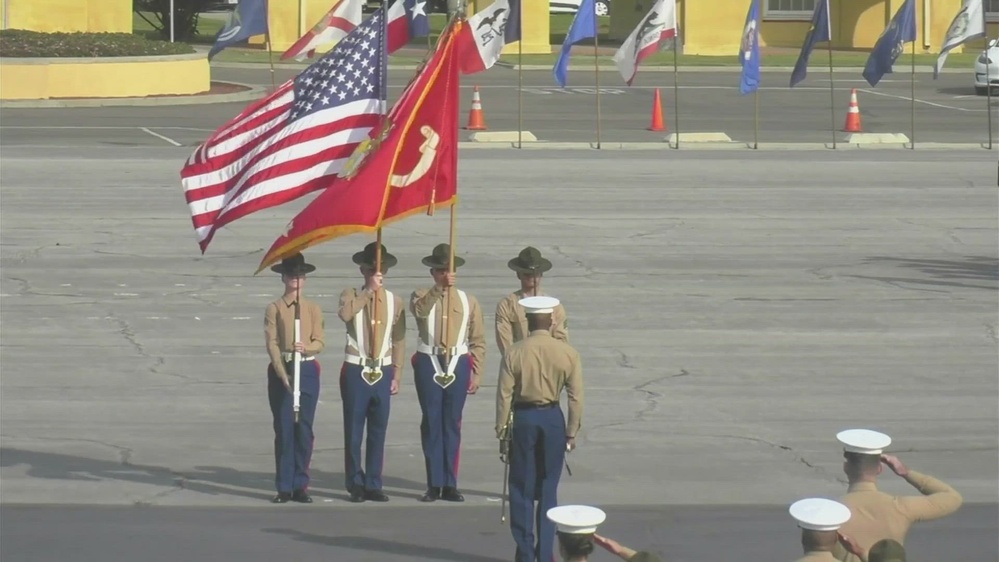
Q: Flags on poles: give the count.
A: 12